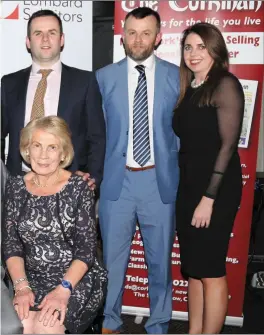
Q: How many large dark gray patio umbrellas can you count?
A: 0